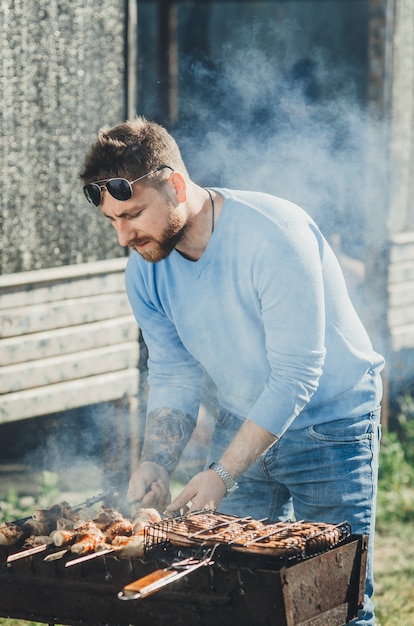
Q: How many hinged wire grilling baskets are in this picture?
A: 1